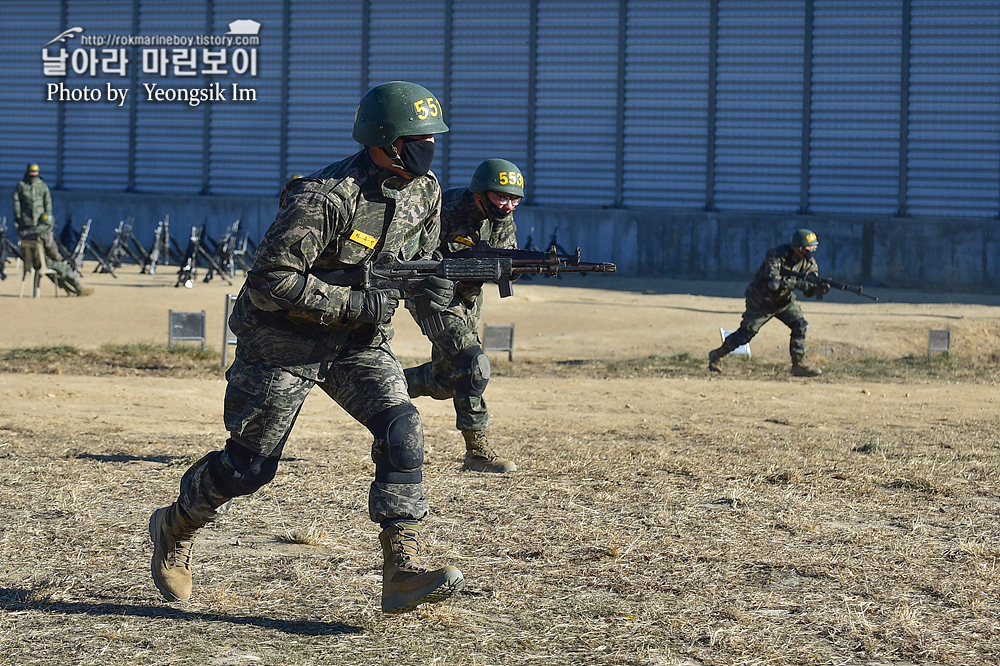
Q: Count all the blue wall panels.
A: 12